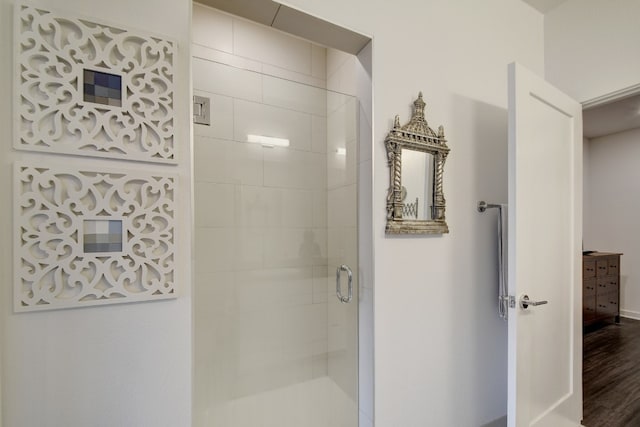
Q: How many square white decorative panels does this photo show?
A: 2